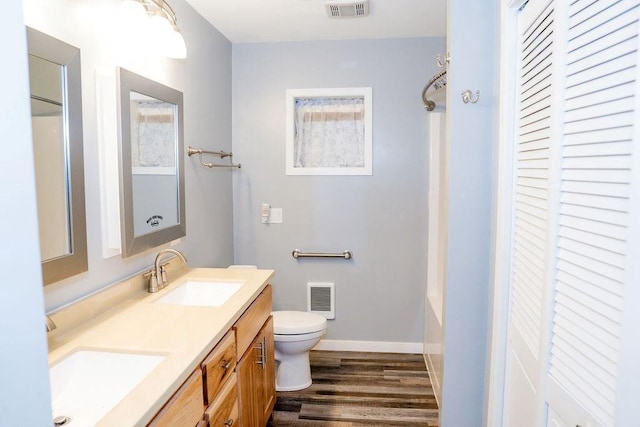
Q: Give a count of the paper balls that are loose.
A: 0